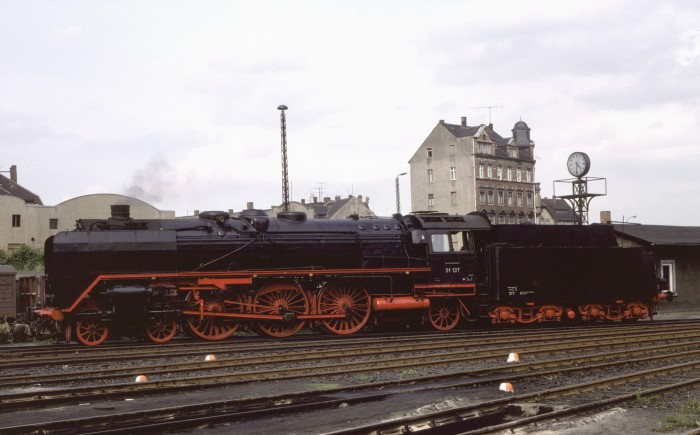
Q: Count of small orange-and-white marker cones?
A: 4